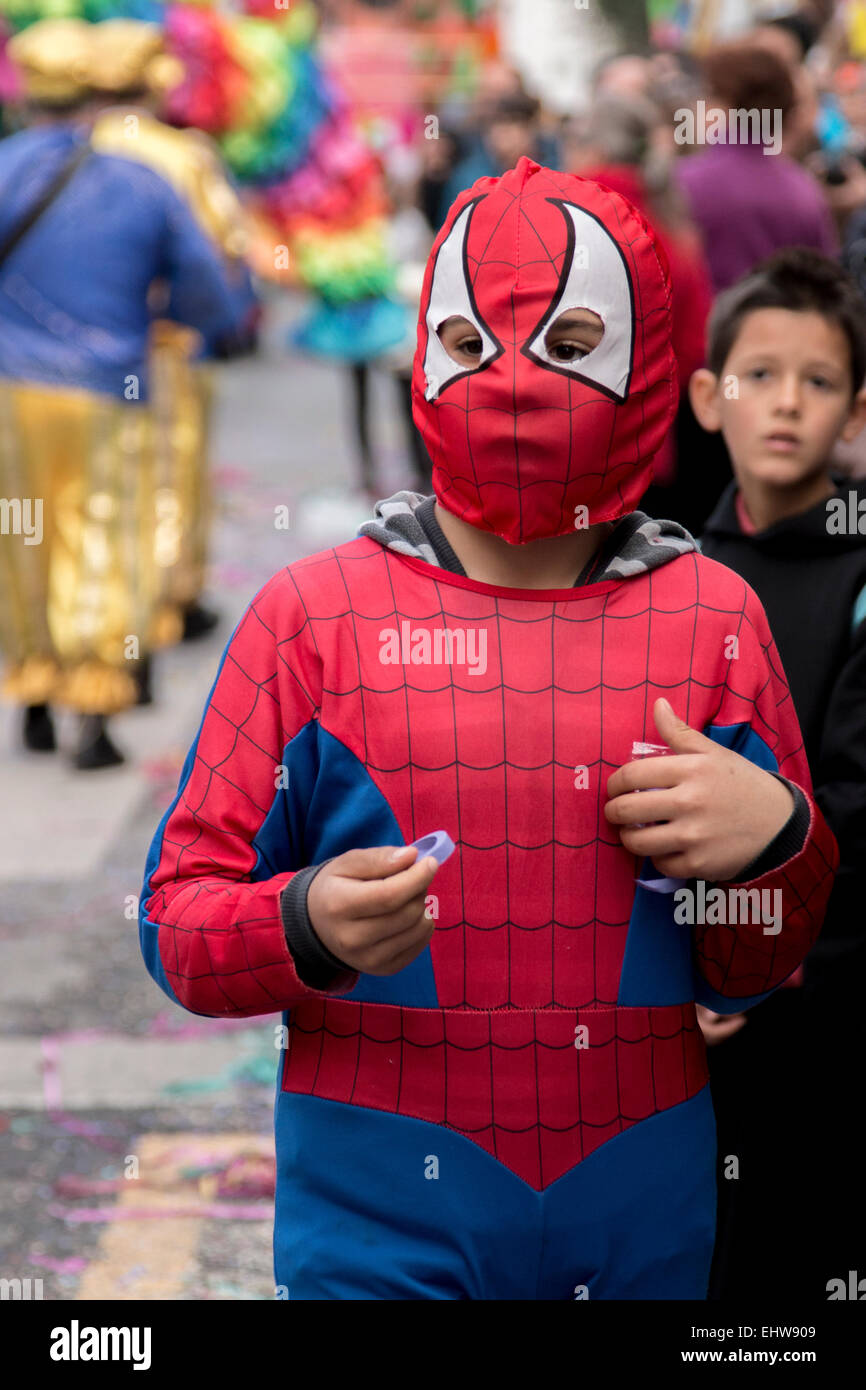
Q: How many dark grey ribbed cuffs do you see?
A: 2